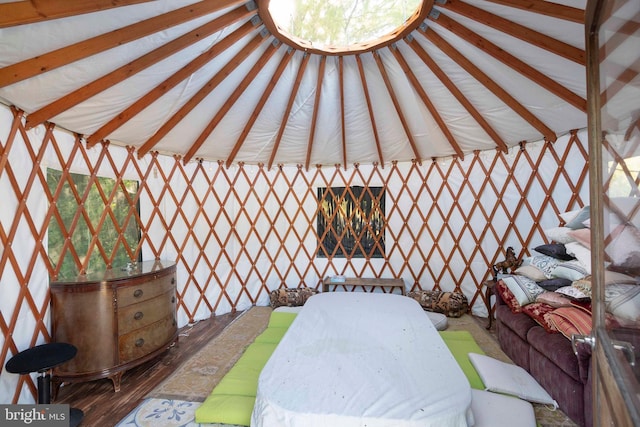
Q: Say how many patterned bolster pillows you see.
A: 2